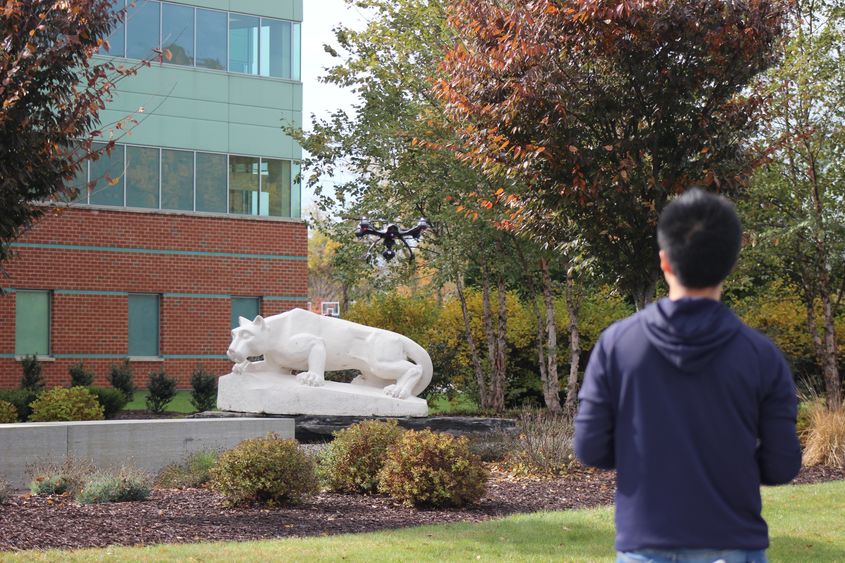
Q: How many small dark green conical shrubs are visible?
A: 5